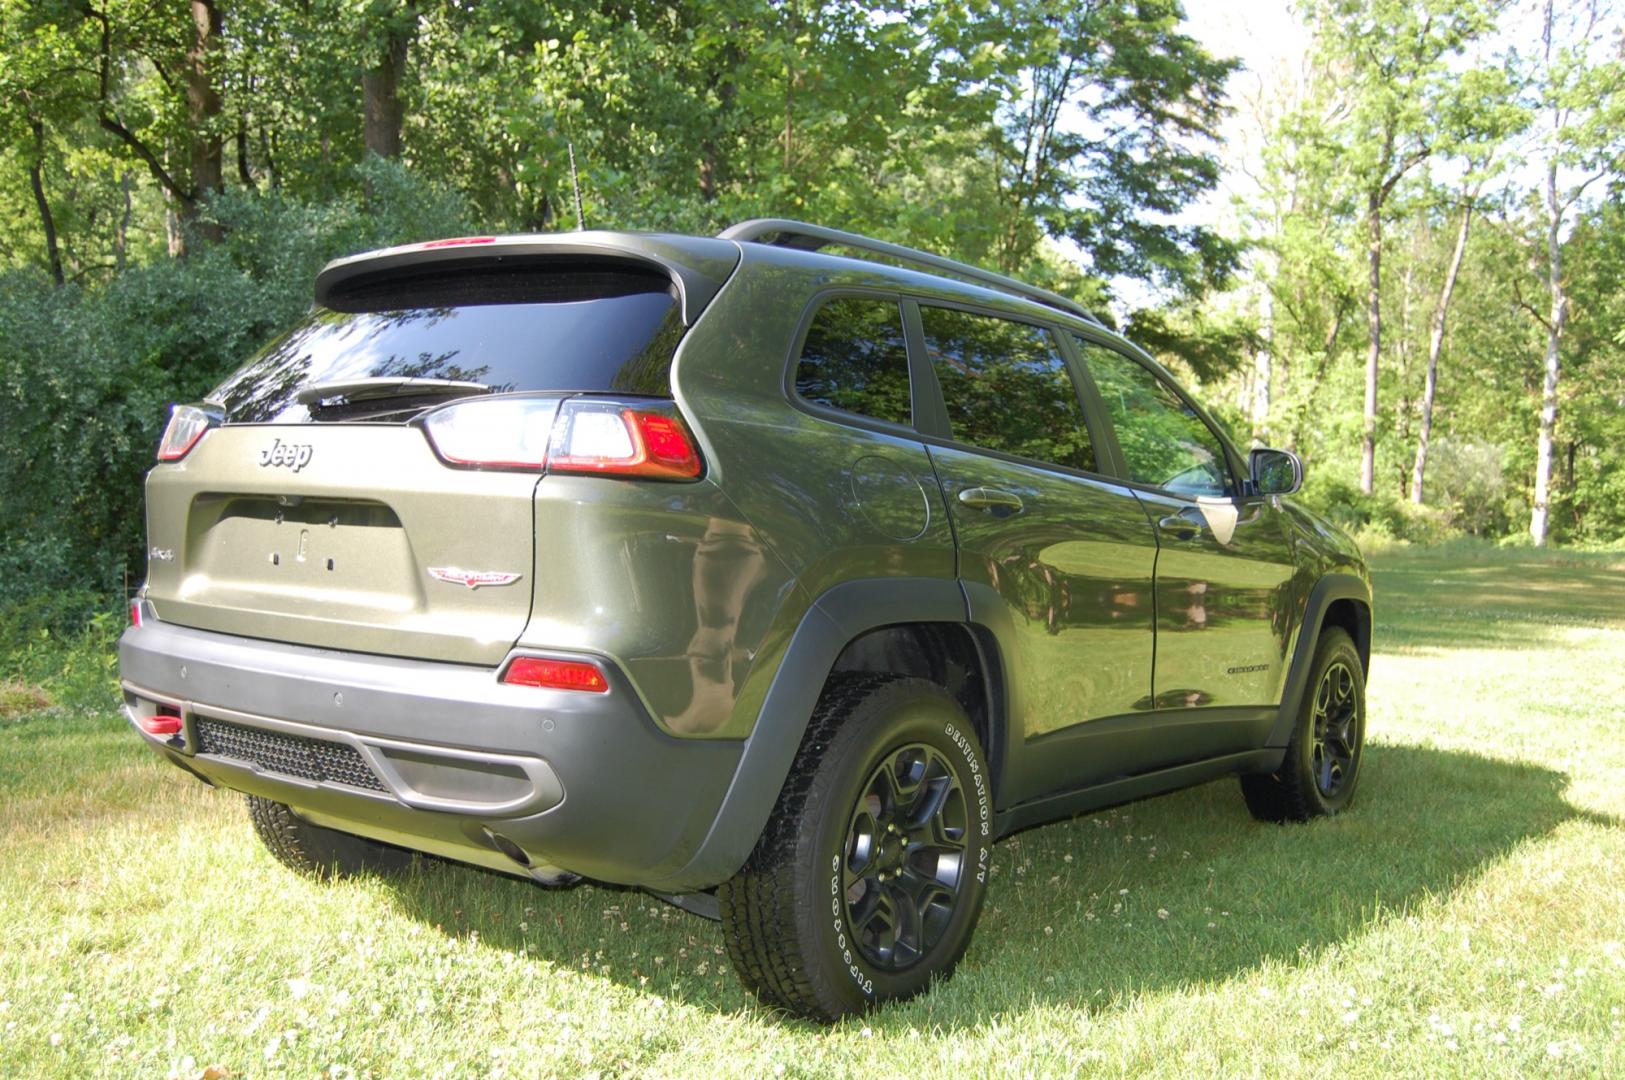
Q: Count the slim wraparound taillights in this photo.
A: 2